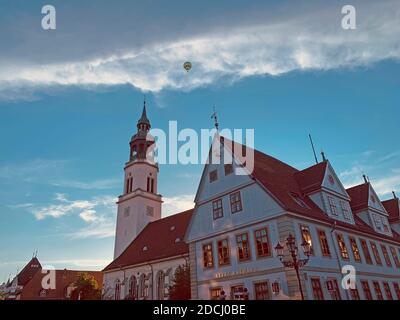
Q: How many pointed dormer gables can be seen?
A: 3